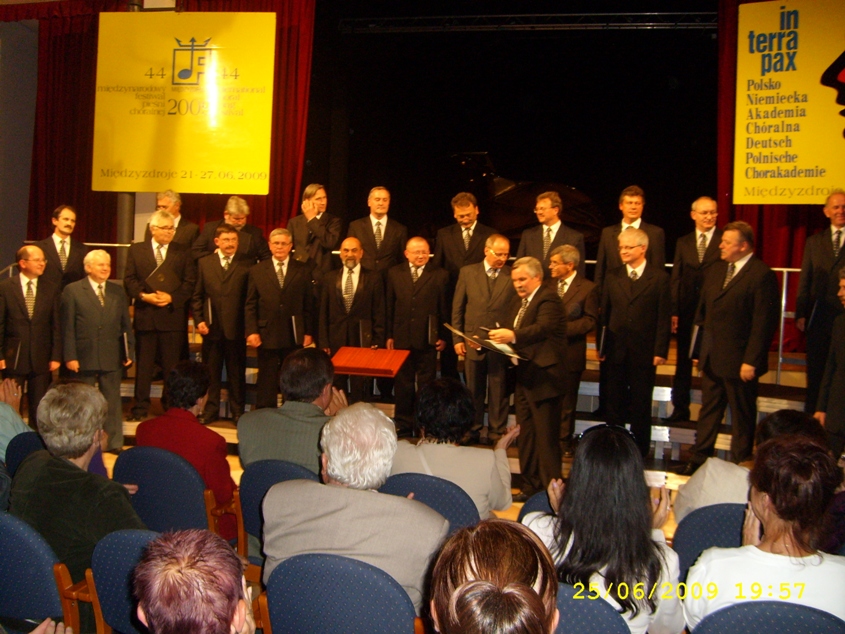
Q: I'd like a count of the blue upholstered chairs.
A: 11